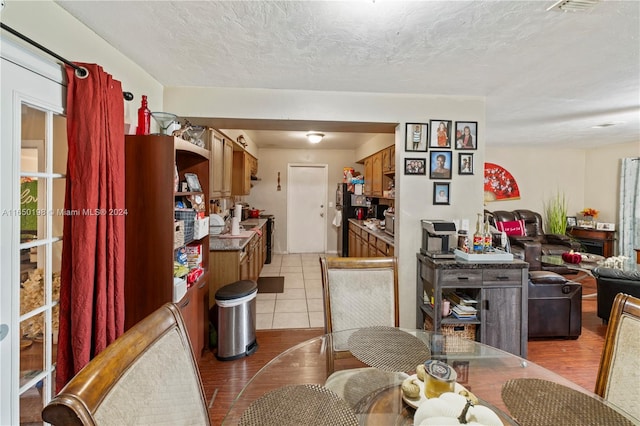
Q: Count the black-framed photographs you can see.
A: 7